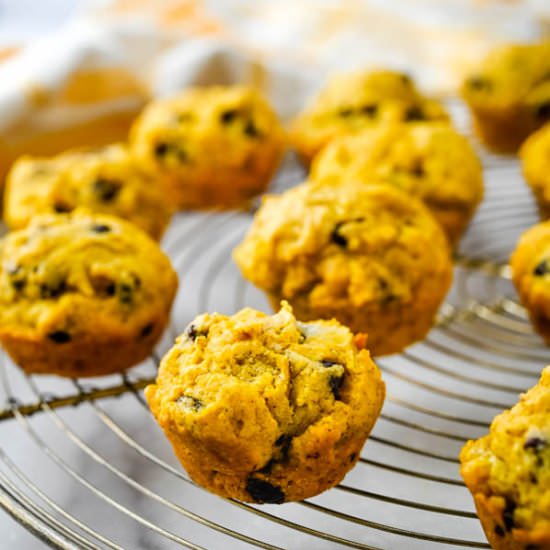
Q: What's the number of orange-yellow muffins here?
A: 11